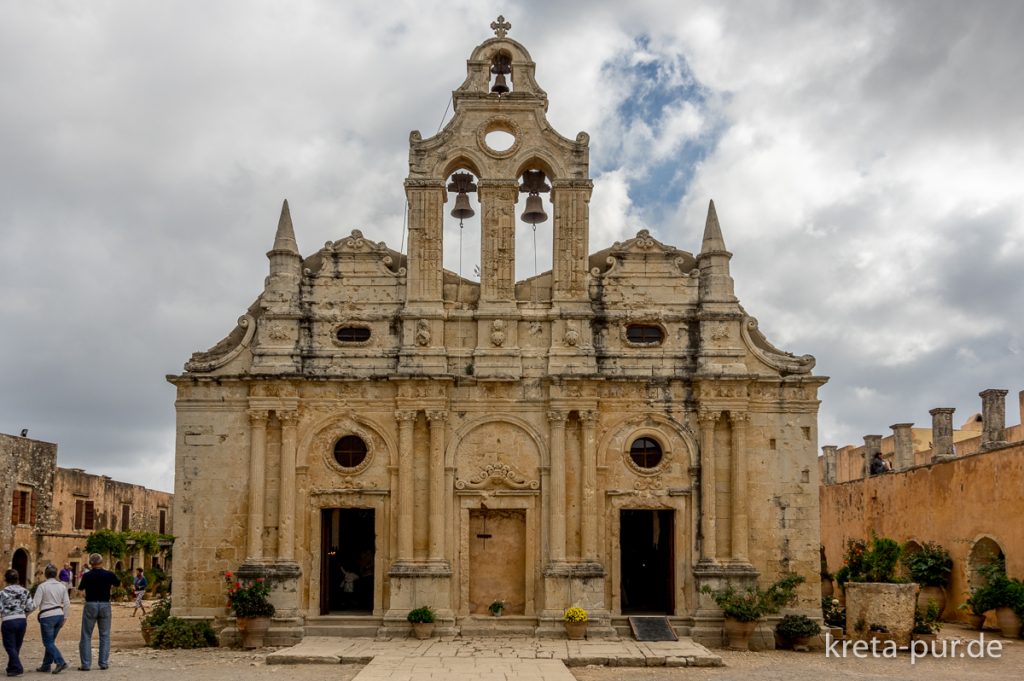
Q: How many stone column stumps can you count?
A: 5